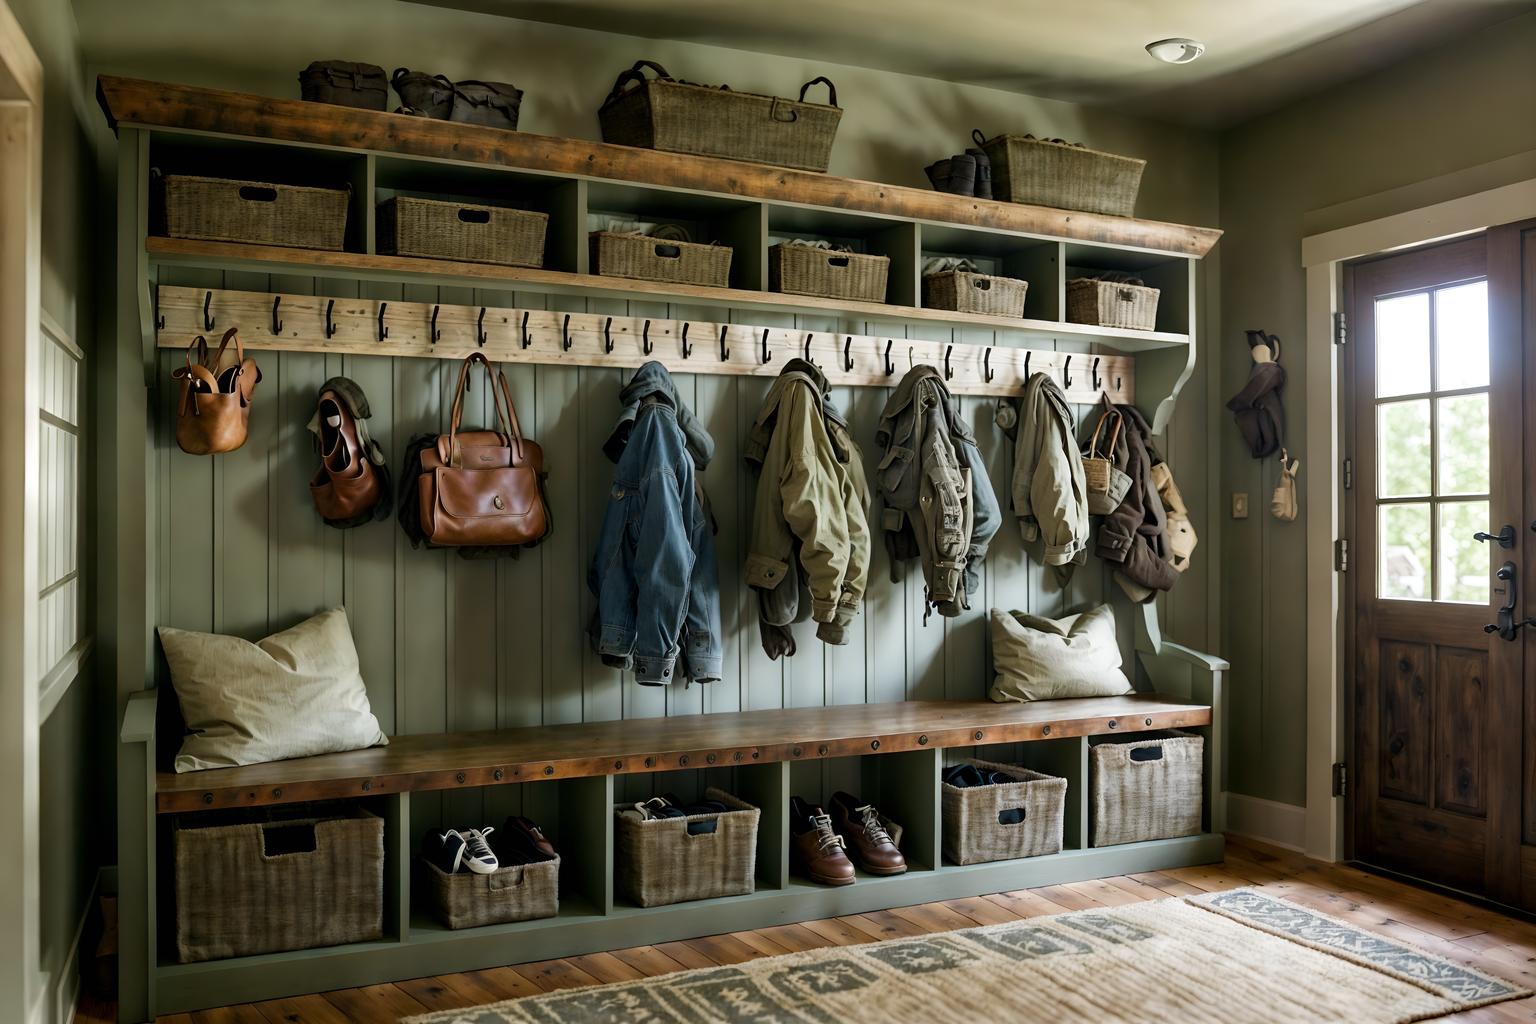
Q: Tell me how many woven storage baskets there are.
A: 13